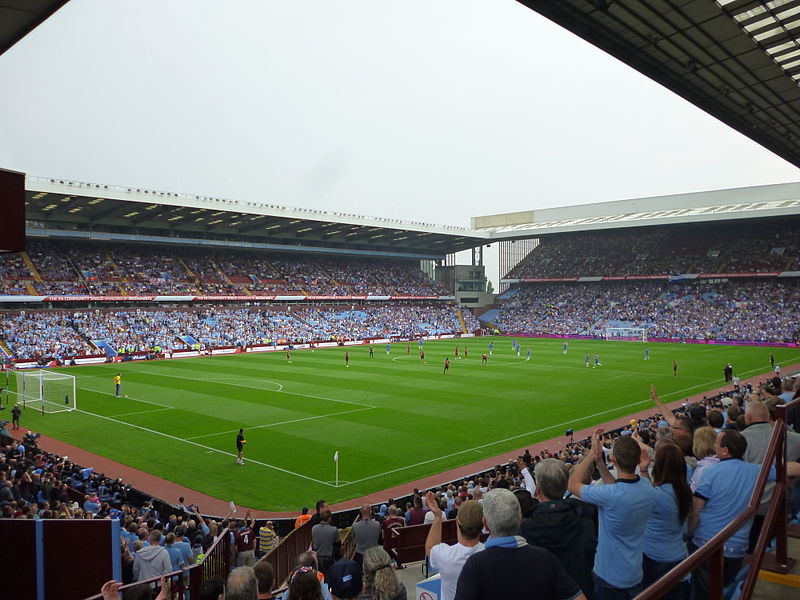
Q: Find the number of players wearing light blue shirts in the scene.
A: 10